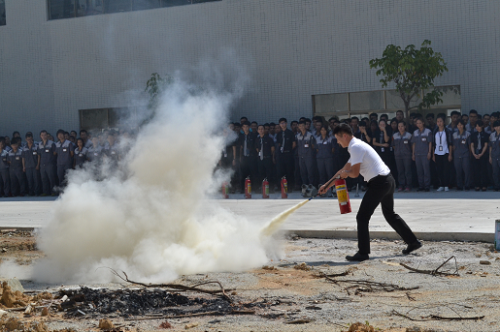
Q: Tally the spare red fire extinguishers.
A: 4